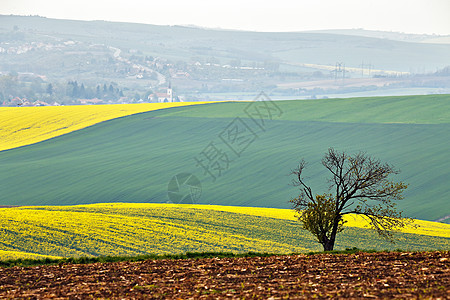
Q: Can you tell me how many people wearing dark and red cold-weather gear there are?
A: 0